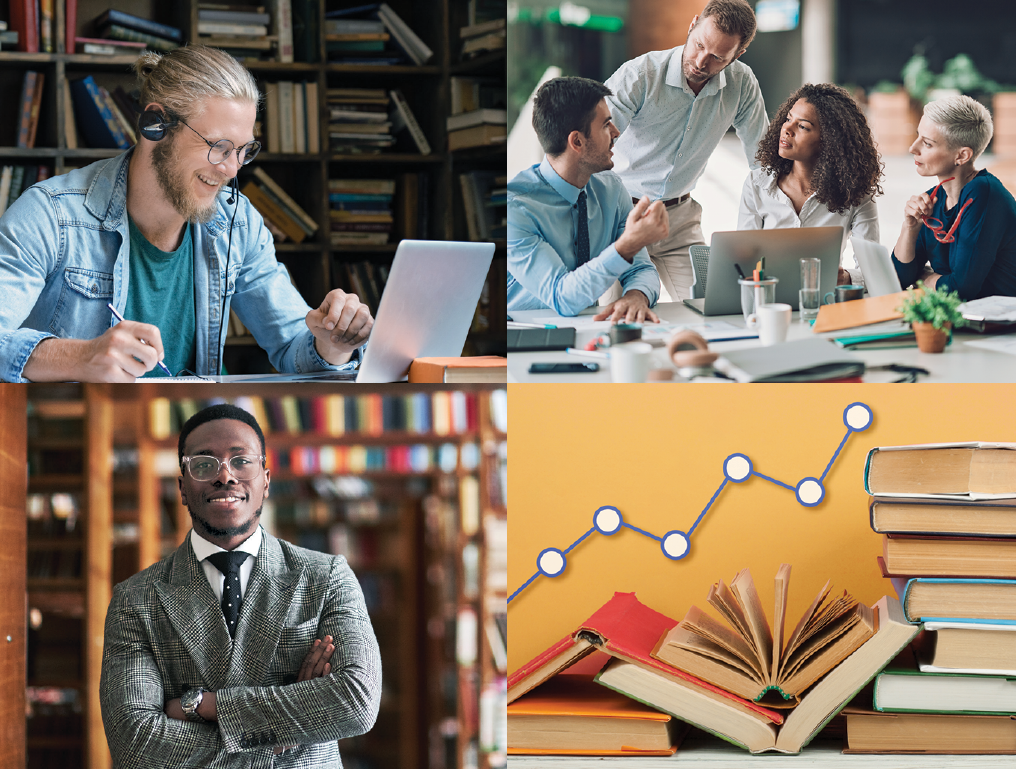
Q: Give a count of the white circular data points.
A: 6